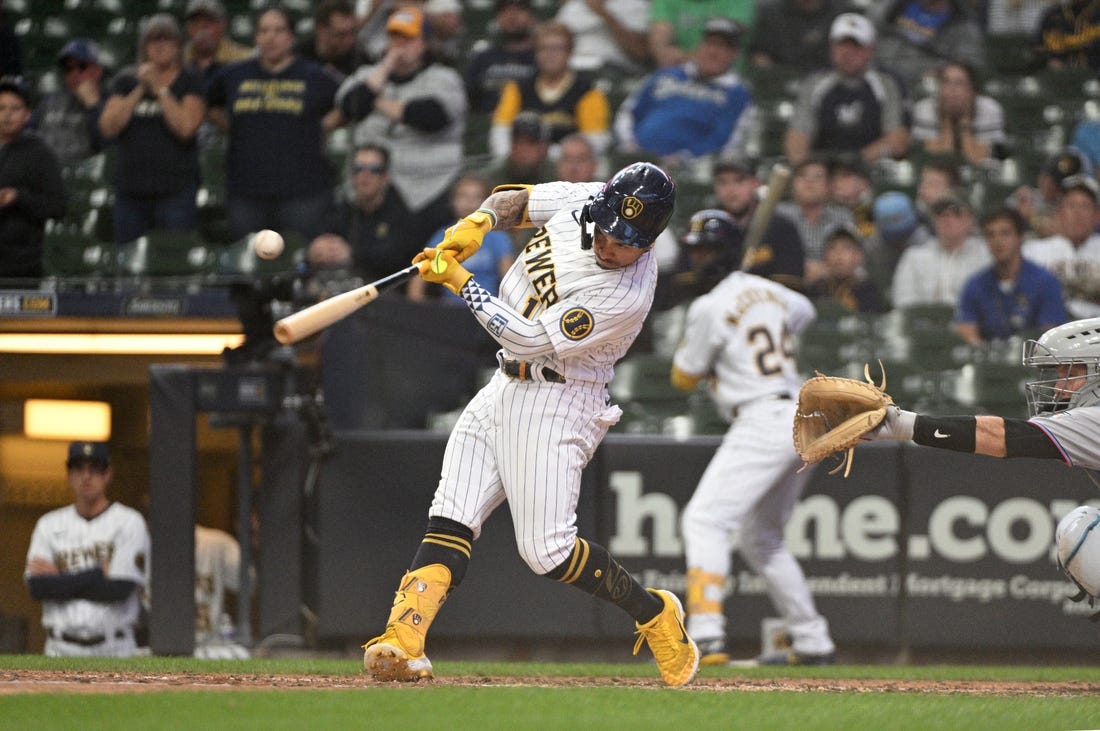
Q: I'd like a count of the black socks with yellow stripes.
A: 2